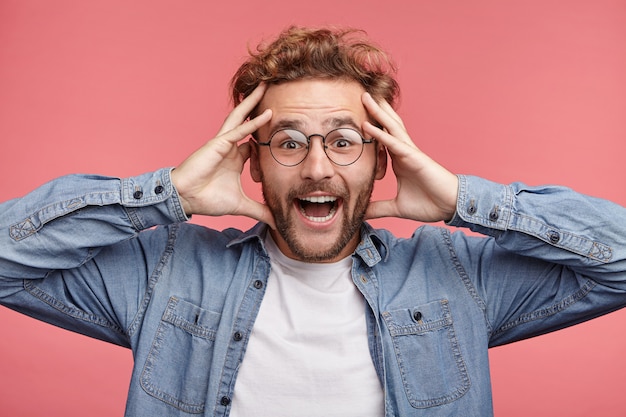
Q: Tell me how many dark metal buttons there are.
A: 9